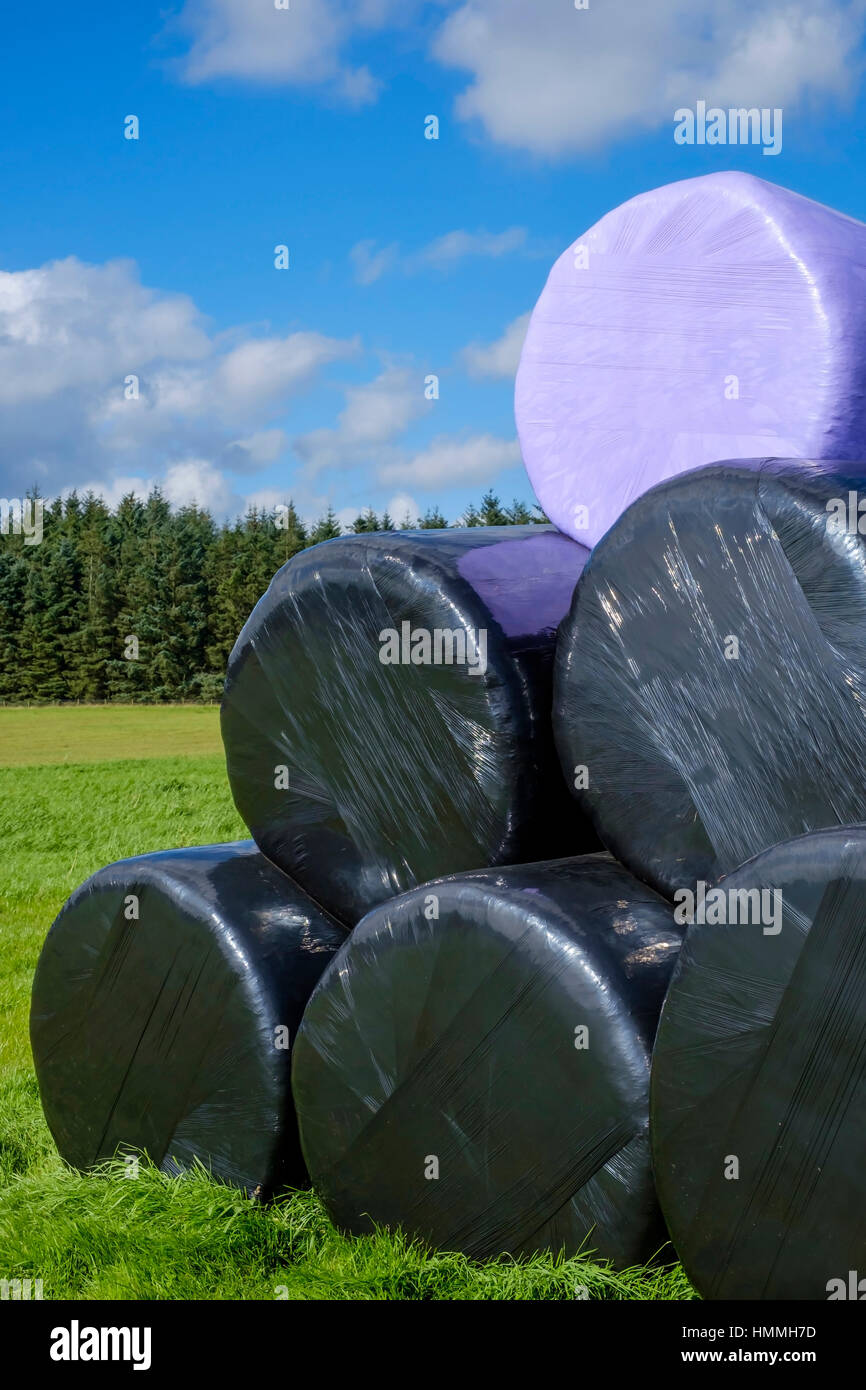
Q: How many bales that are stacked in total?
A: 6